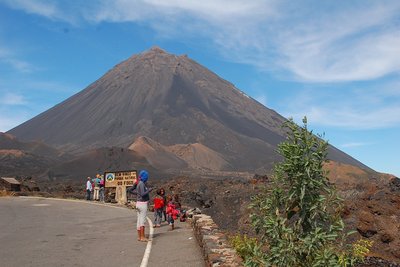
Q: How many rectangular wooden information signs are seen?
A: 1